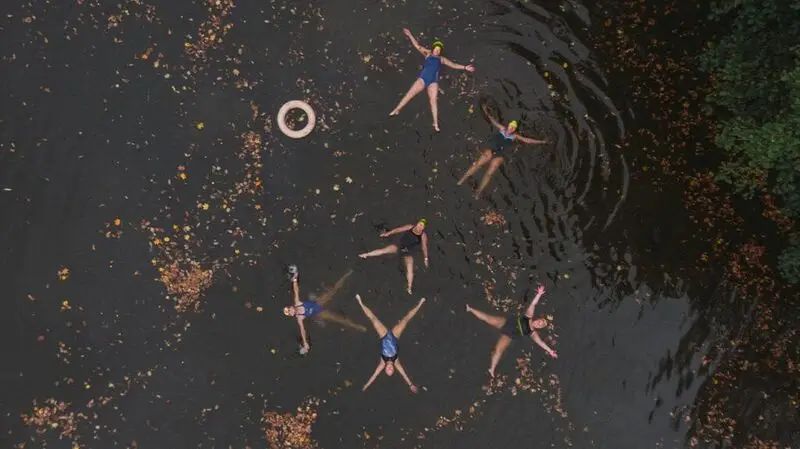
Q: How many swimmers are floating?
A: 6